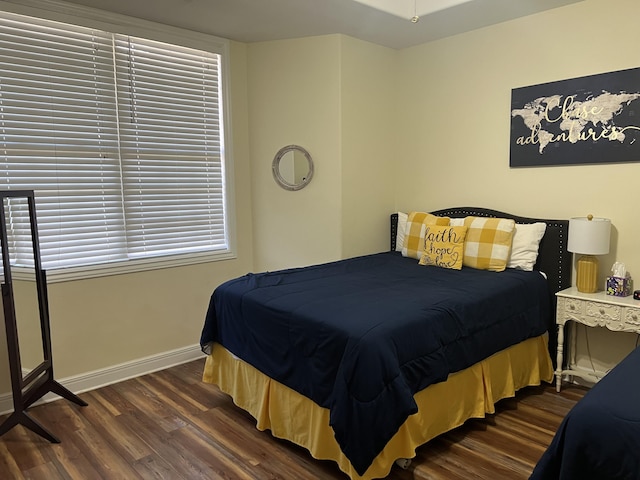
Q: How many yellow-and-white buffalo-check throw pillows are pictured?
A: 2